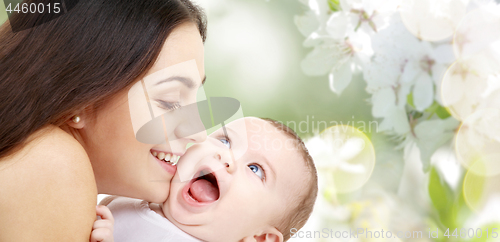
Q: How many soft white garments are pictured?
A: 1